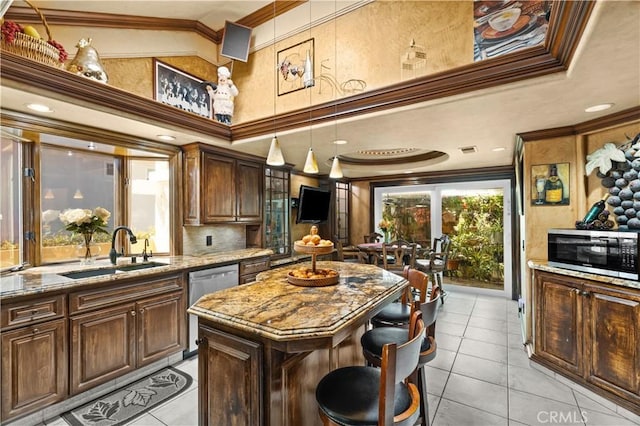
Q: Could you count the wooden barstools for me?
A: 3